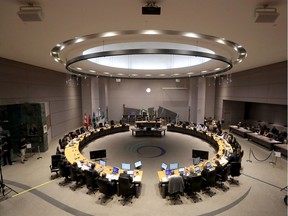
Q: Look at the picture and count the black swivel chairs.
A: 11